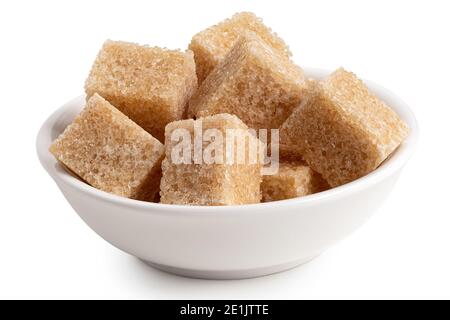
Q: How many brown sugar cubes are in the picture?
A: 7